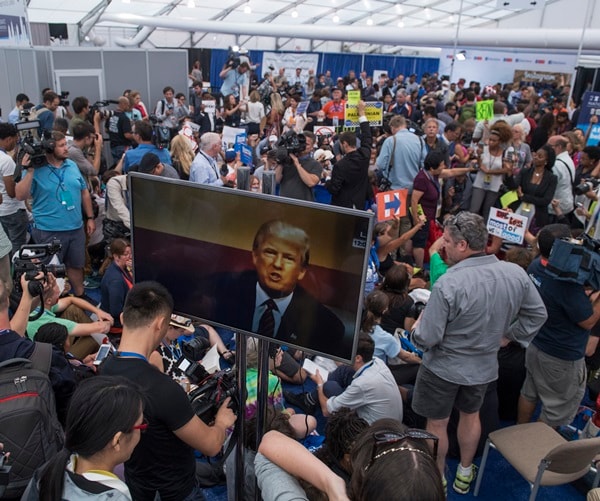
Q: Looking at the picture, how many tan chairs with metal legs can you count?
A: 1